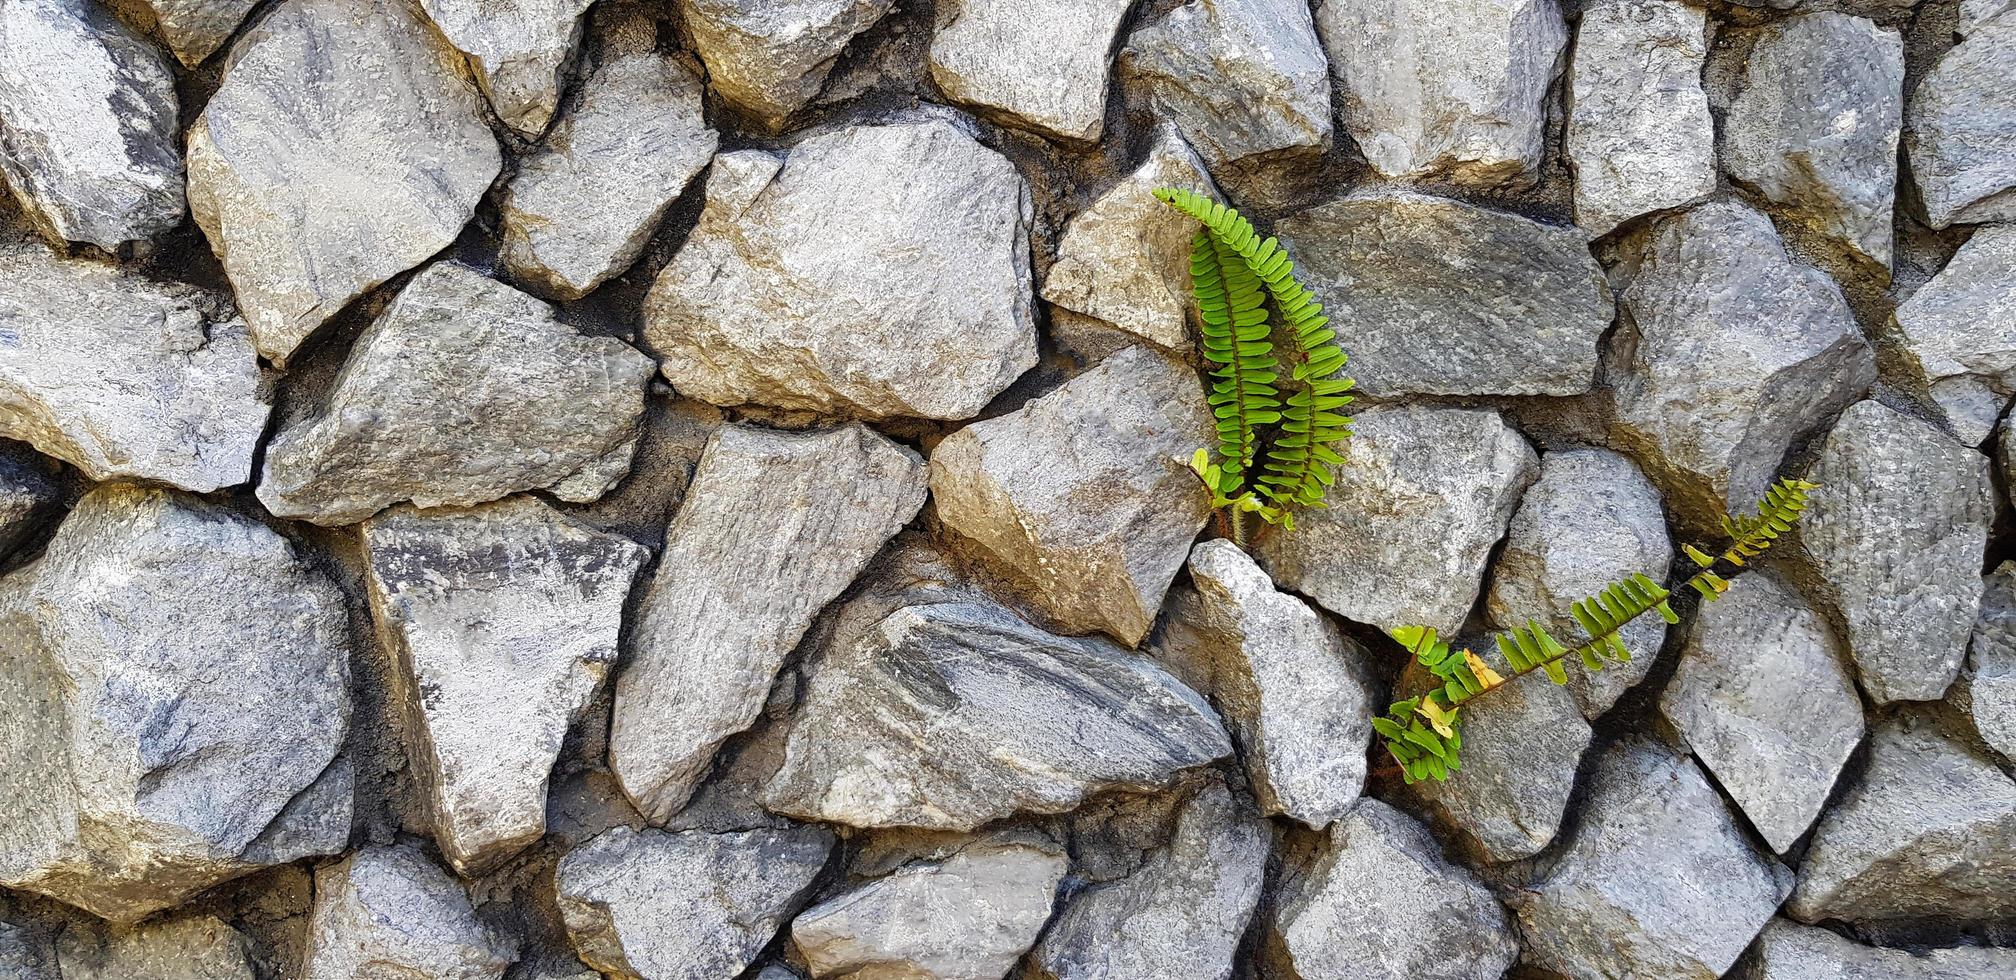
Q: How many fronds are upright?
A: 2